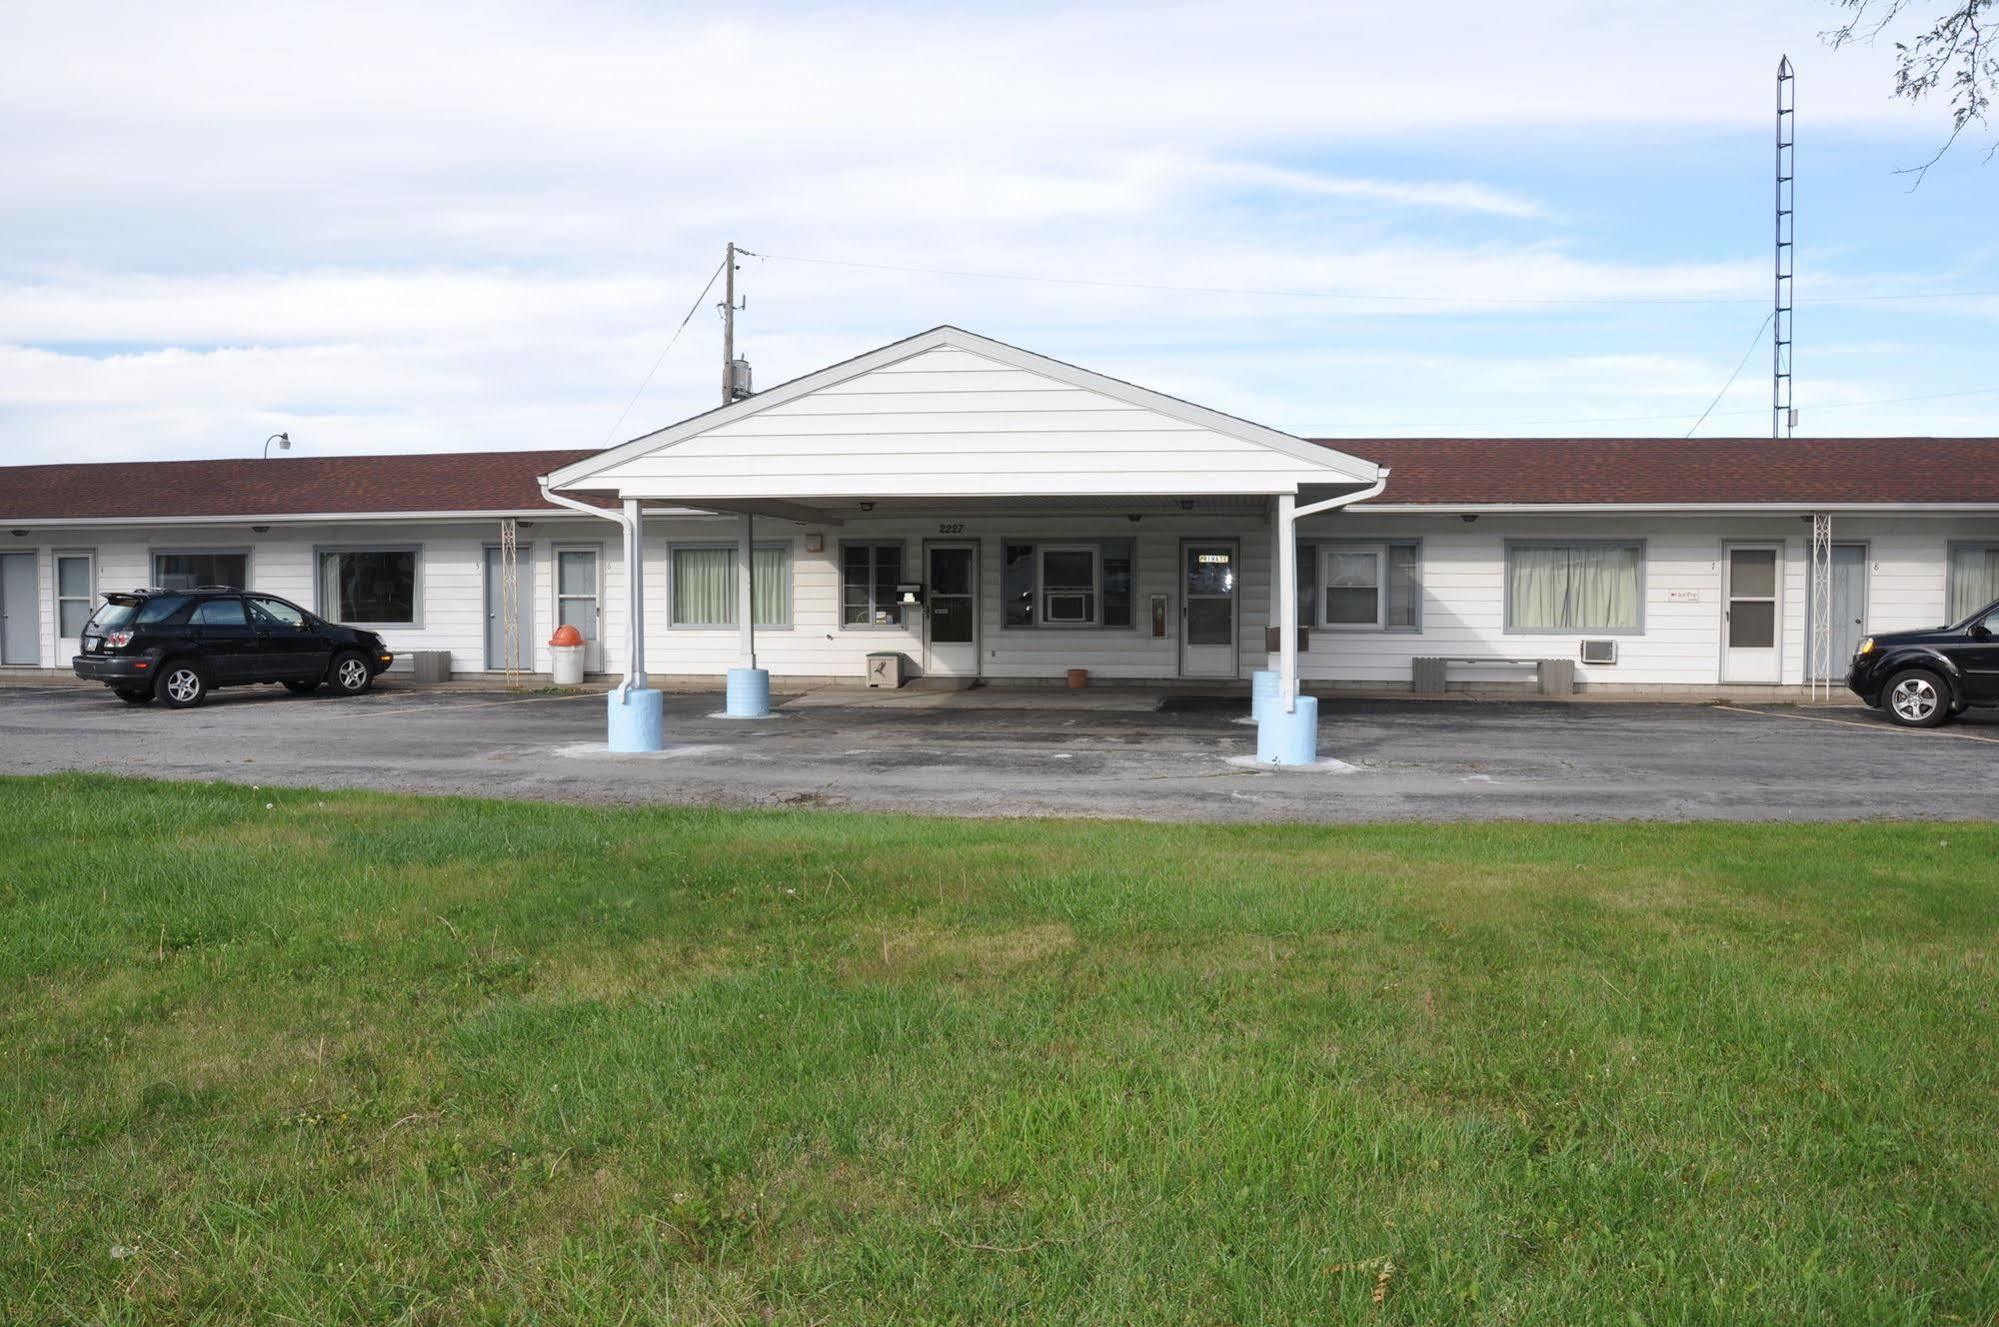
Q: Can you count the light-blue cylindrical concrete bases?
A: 4